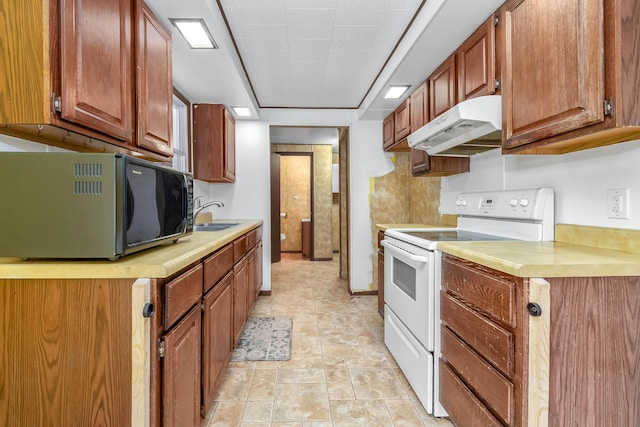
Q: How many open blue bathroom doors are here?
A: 0